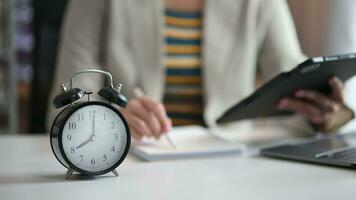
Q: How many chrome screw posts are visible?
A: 2